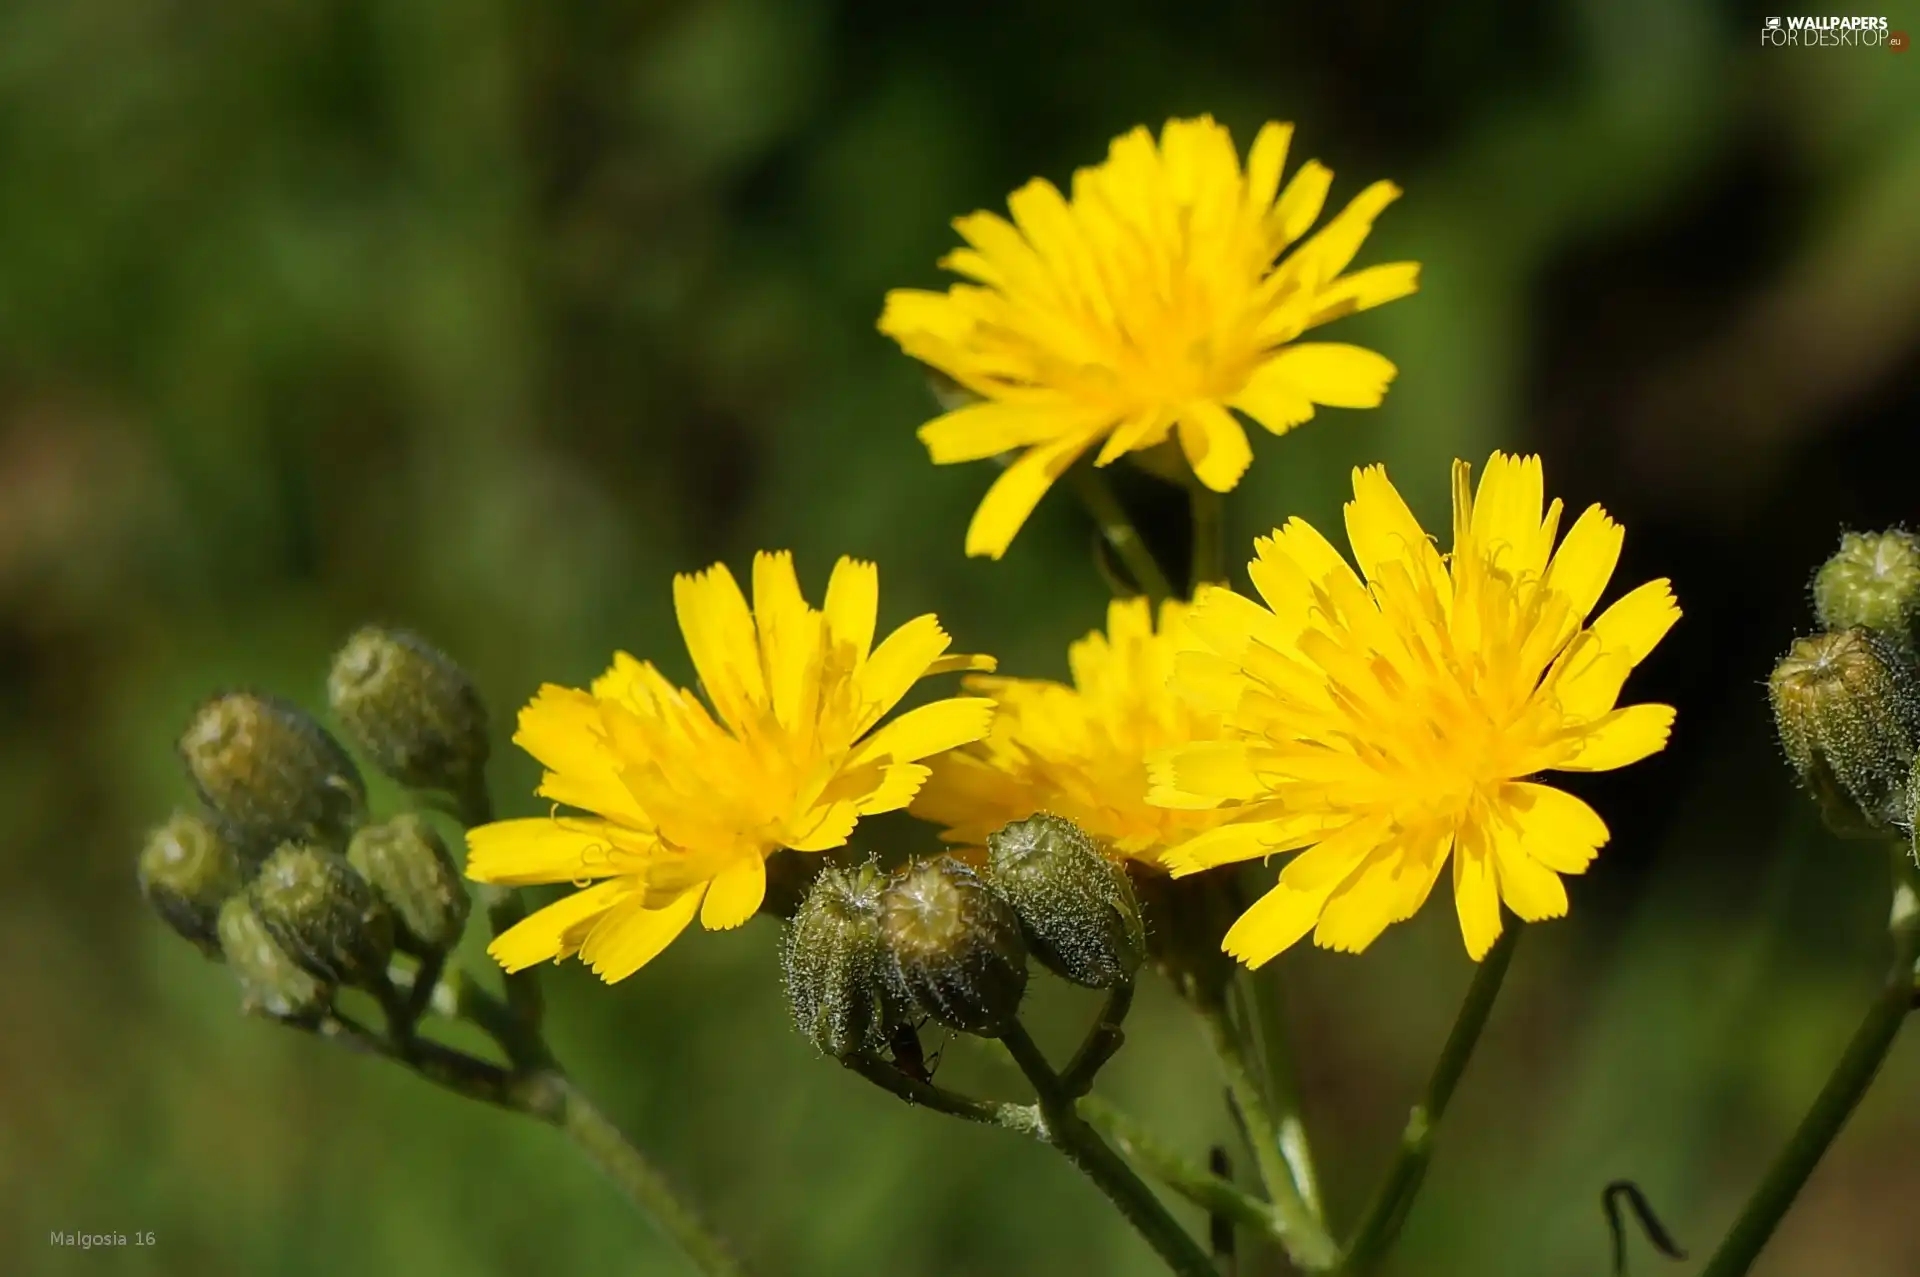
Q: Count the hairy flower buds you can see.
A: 11